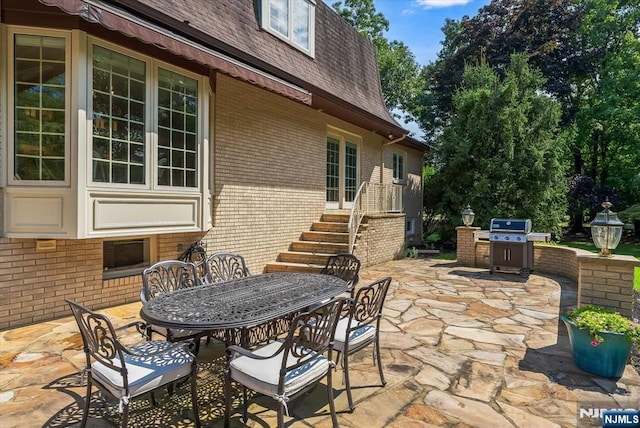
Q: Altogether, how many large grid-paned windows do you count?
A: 3